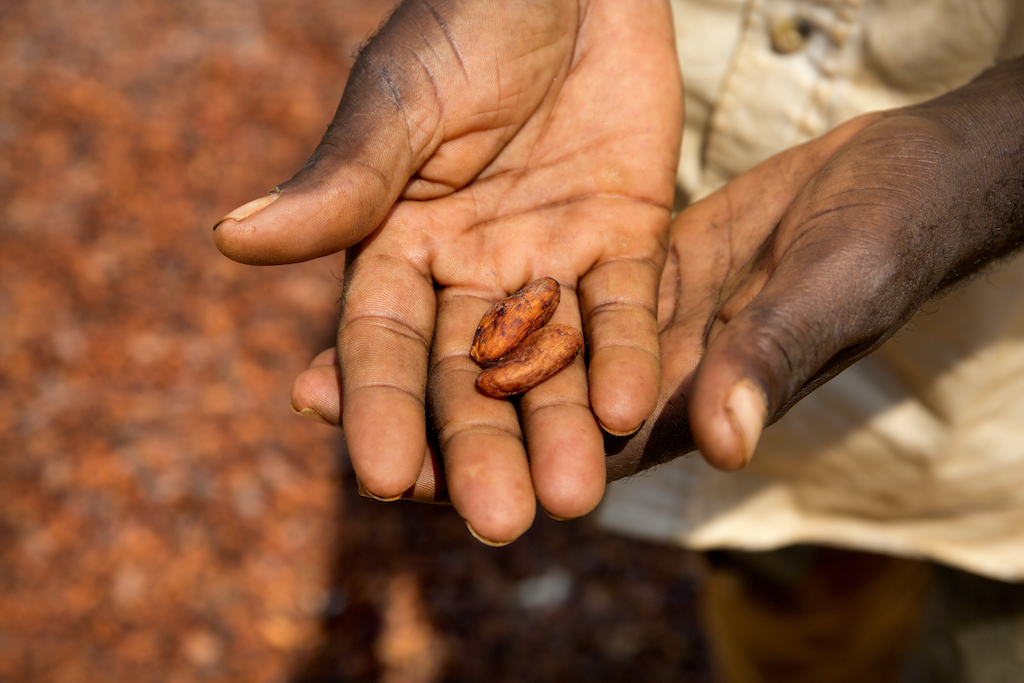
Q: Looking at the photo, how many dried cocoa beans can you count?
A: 2